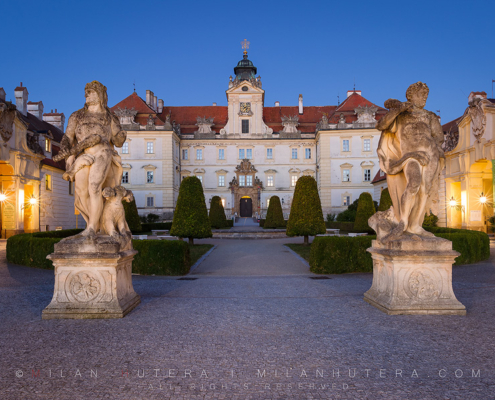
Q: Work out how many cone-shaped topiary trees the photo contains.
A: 7